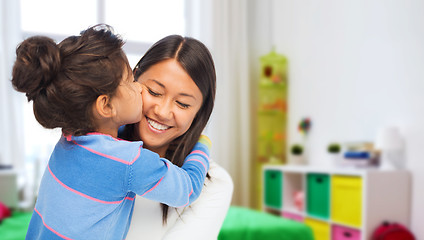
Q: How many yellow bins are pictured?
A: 2